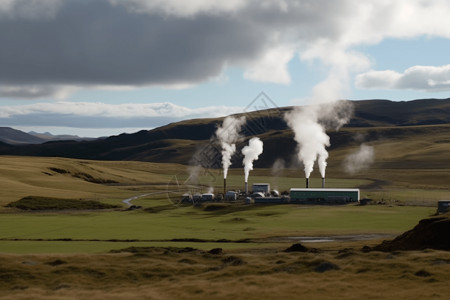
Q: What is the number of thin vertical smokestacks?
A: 4